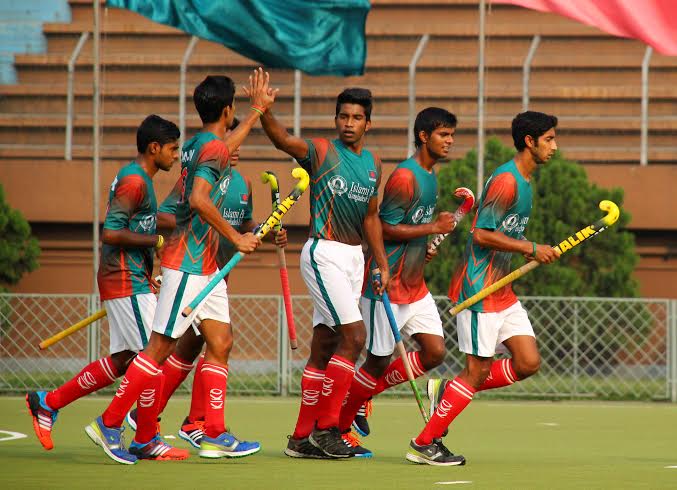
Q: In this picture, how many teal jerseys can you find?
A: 6